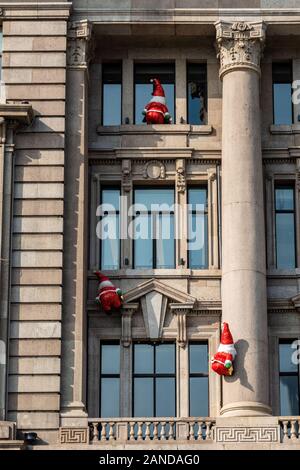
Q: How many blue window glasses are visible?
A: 12